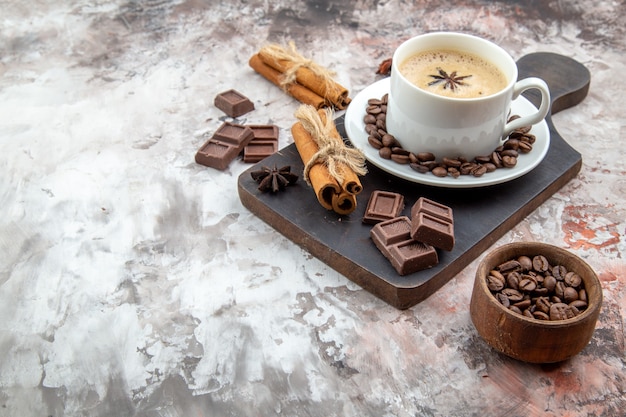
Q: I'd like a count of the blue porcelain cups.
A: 0